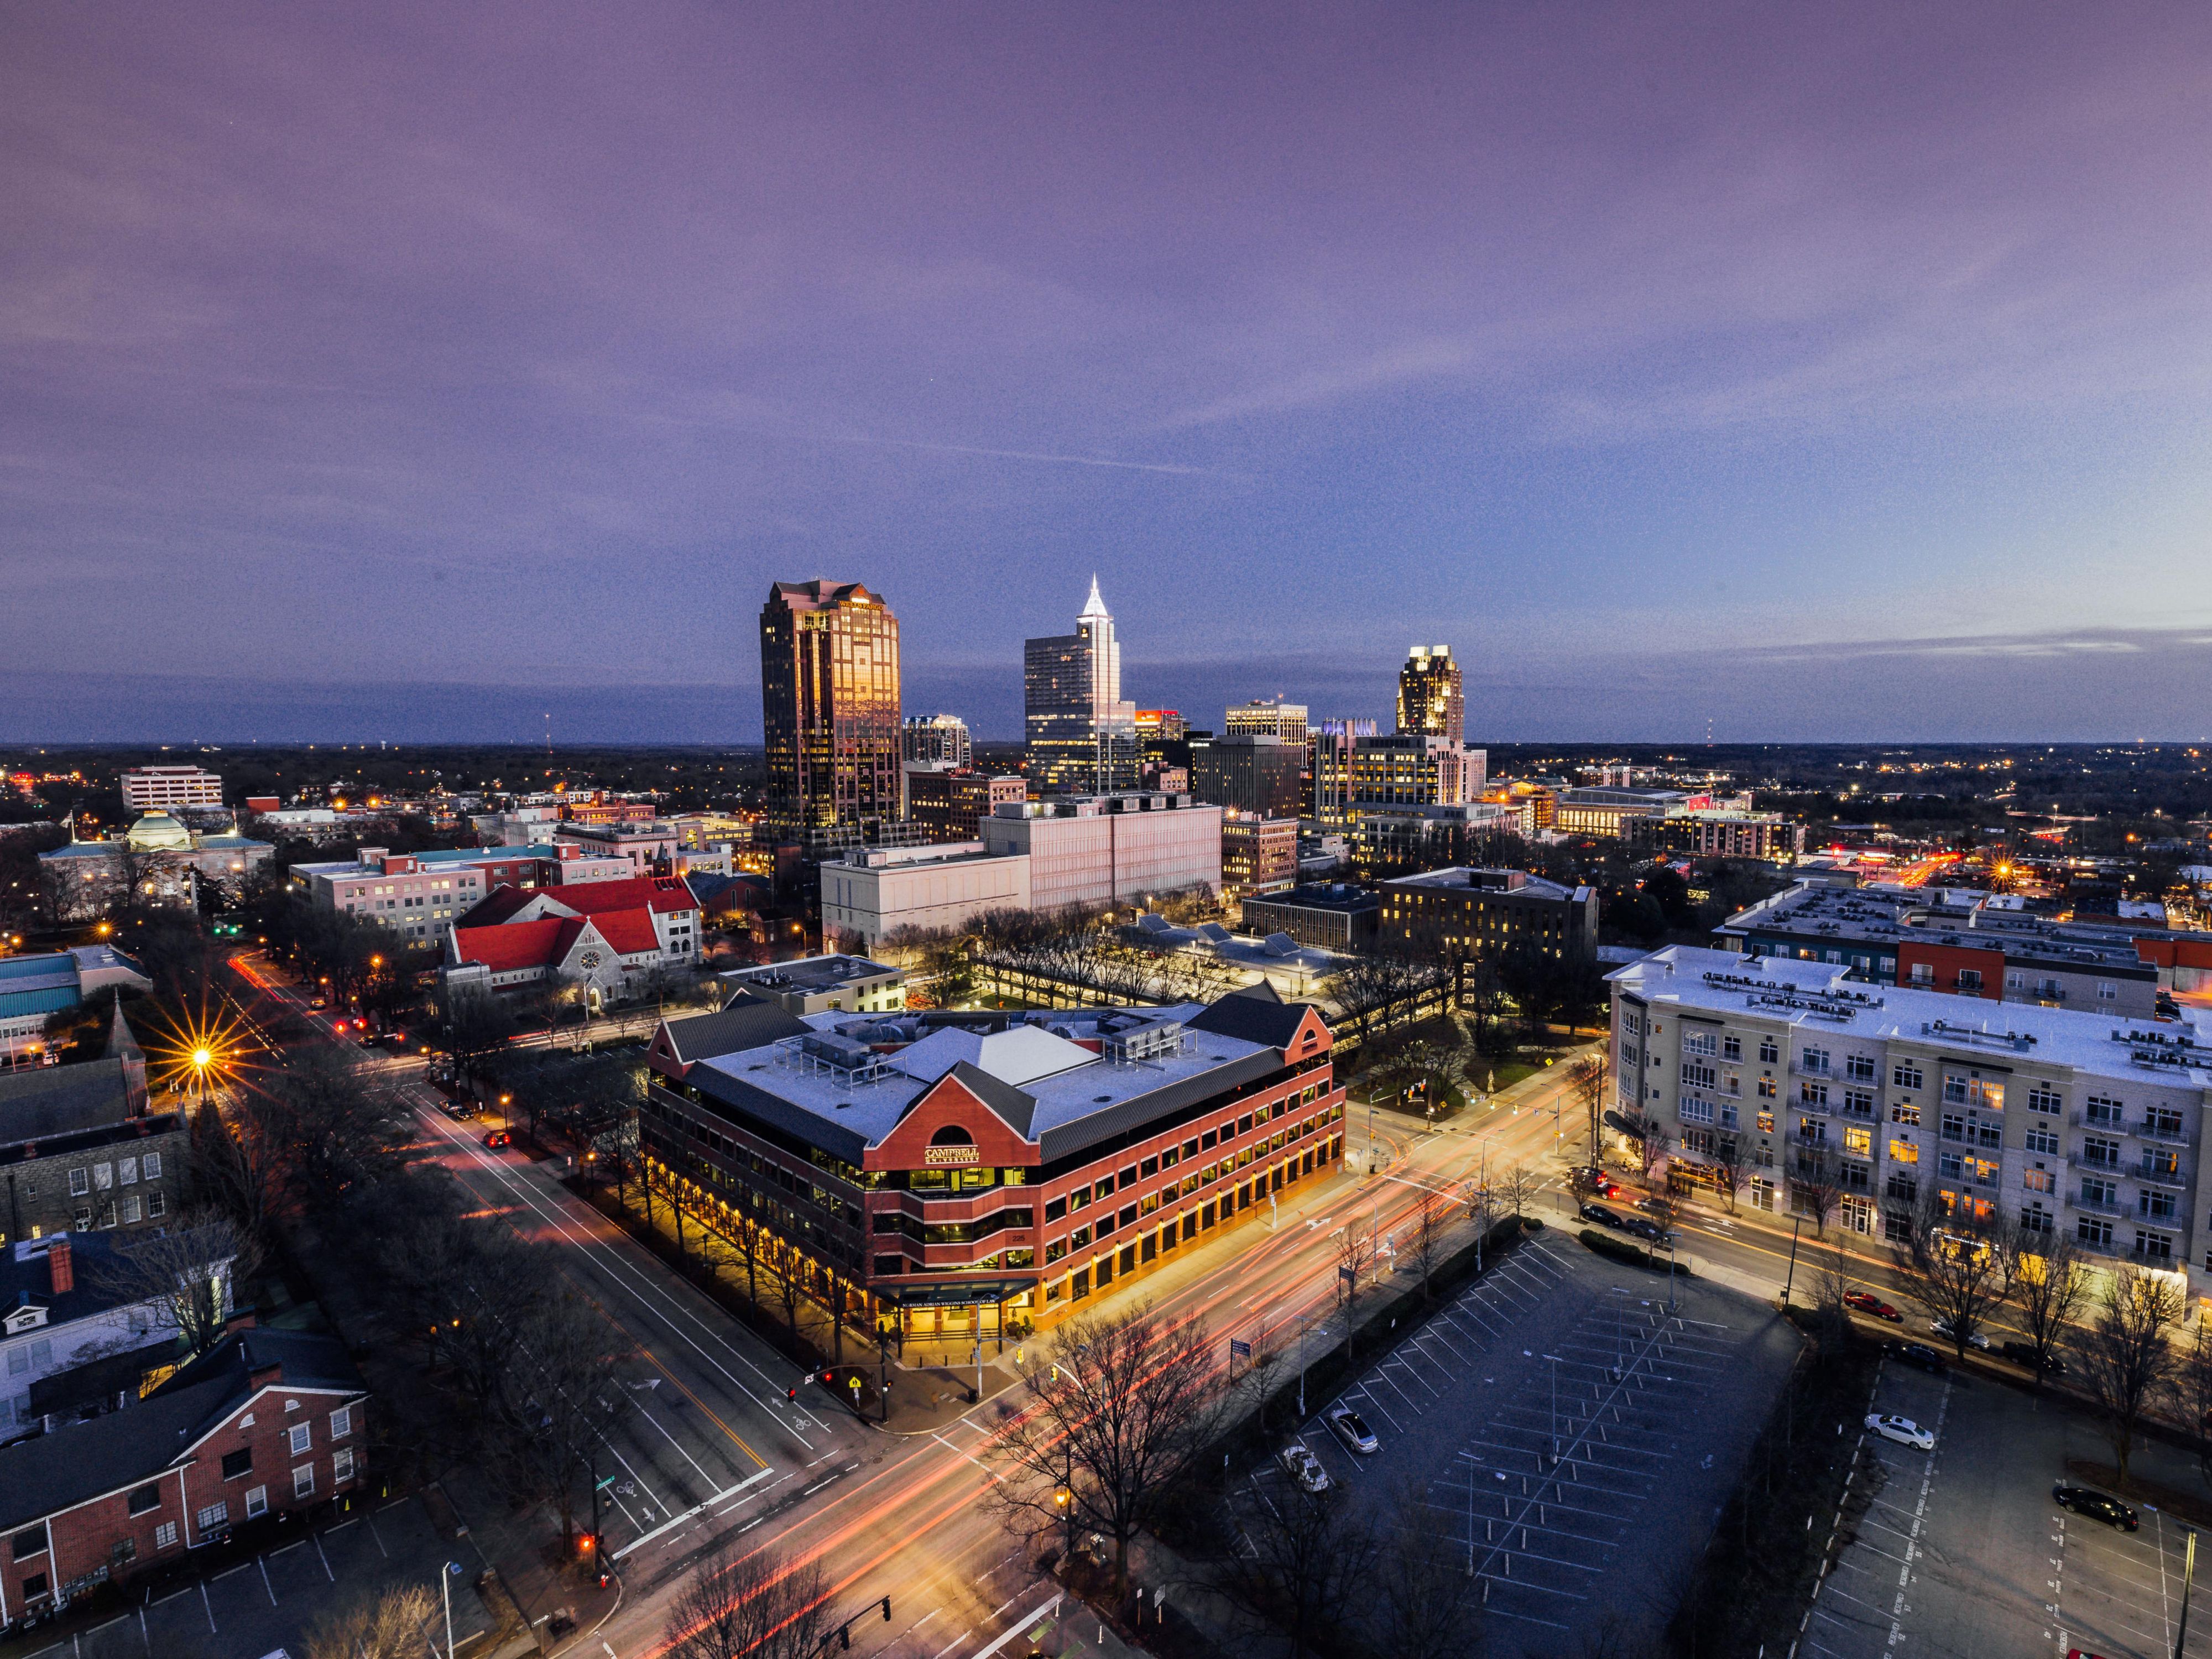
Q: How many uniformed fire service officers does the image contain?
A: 0